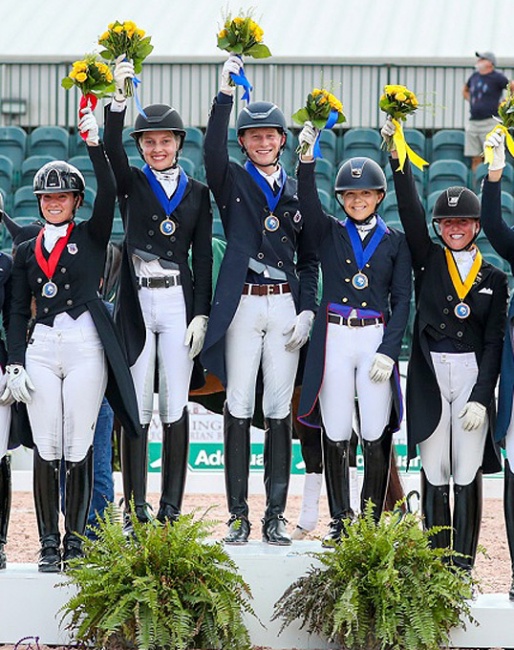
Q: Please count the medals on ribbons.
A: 5